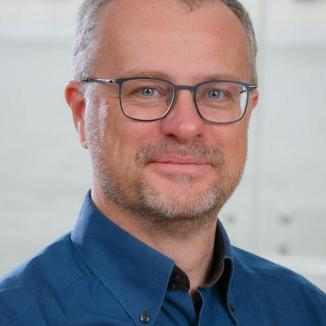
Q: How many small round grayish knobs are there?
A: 3